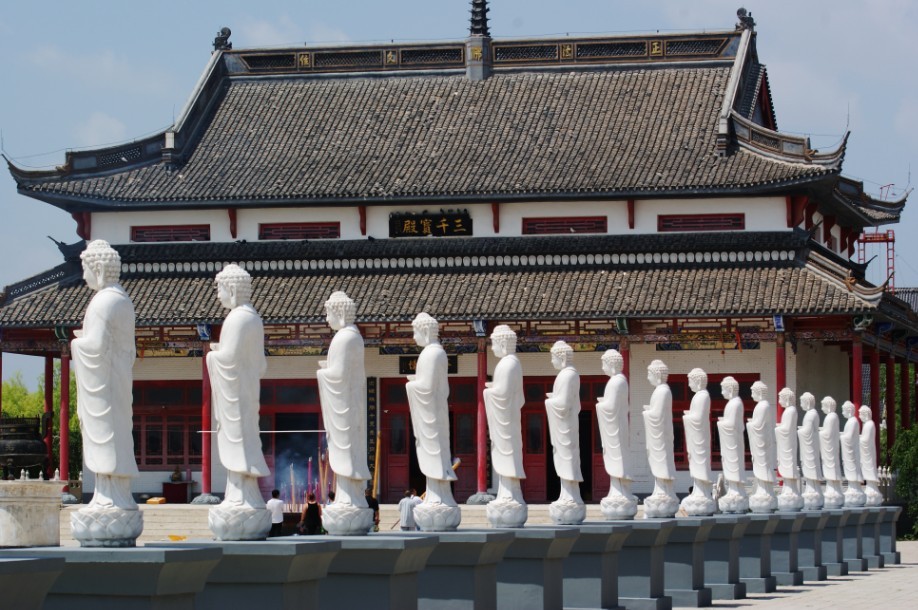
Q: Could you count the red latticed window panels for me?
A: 4